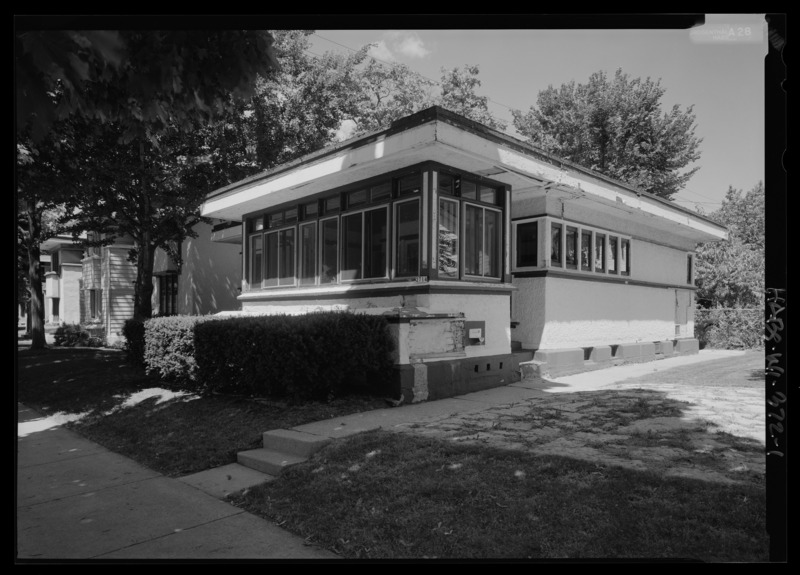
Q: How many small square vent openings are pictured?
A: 3